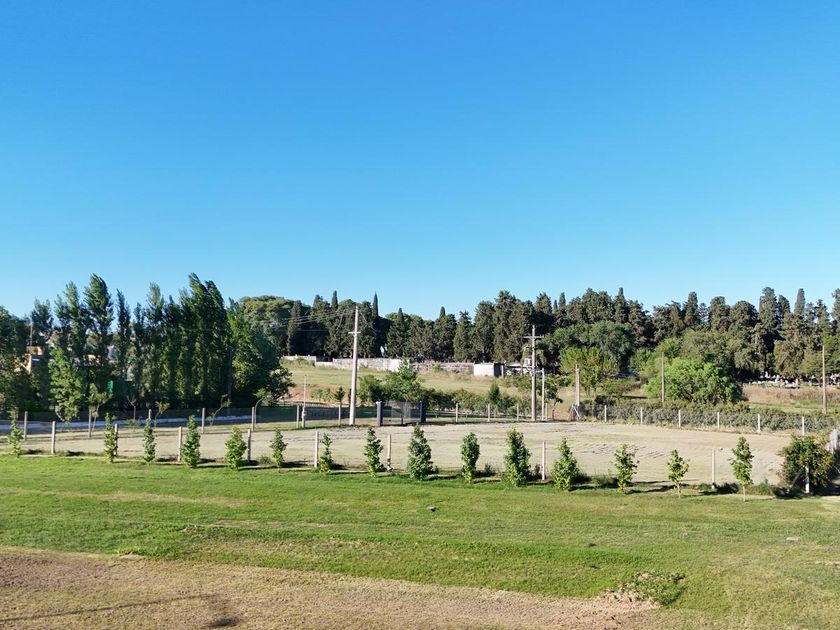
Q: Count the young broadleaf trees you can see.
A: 15